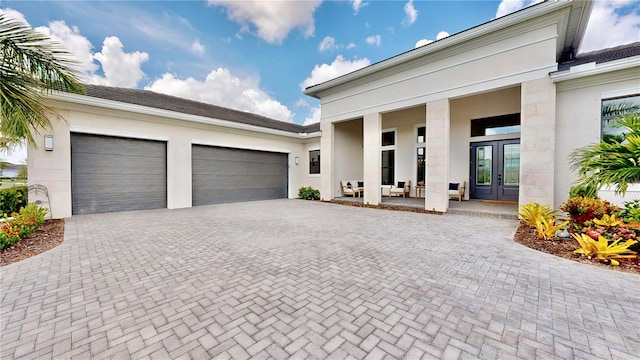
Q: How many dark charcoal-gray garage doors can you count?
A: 2